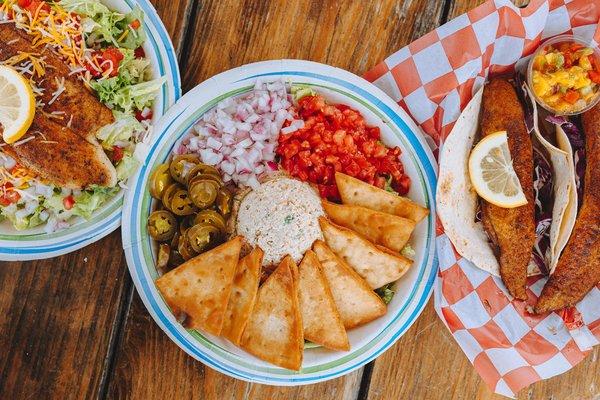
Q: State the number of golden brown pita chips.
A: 8